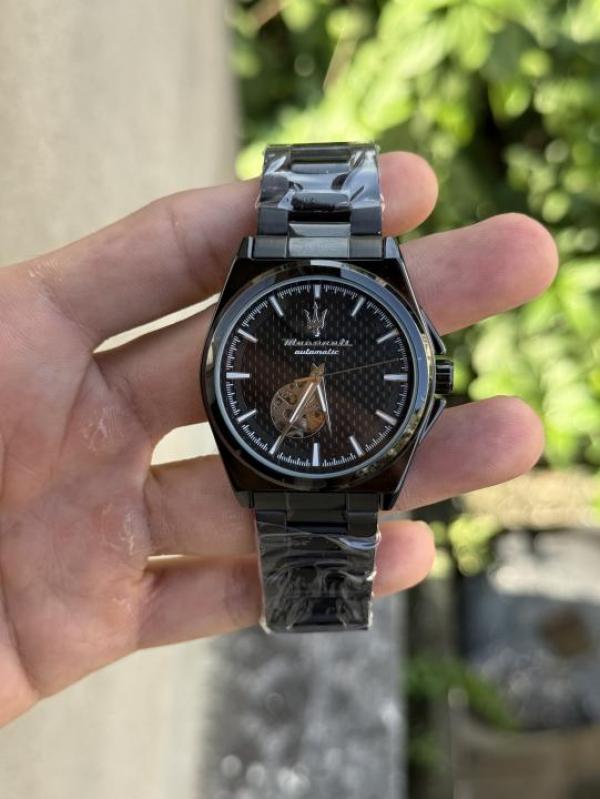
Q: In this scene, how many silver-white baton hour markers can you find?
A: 12